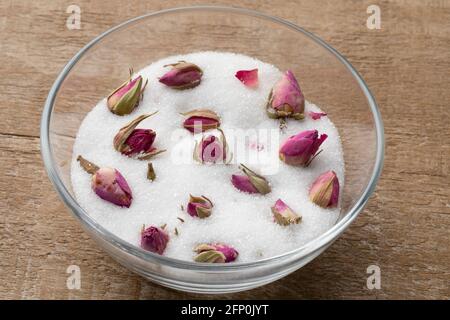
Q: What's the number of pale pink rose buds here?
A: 14